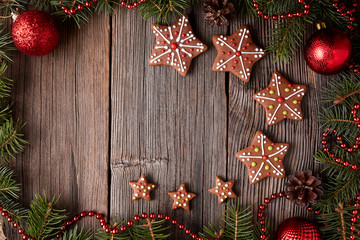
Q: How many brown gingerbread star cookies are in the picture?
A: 7